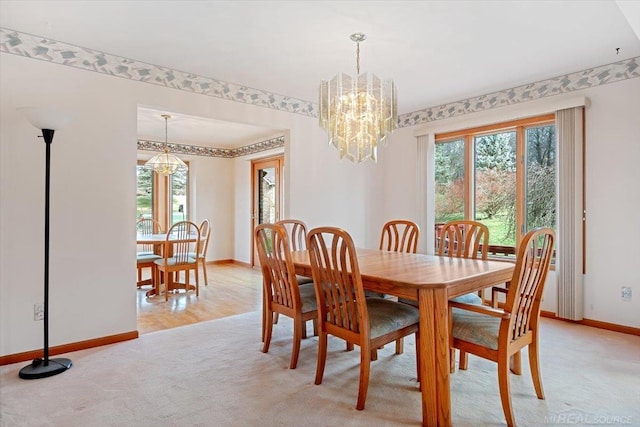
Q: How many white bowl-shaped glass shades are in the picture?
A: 1